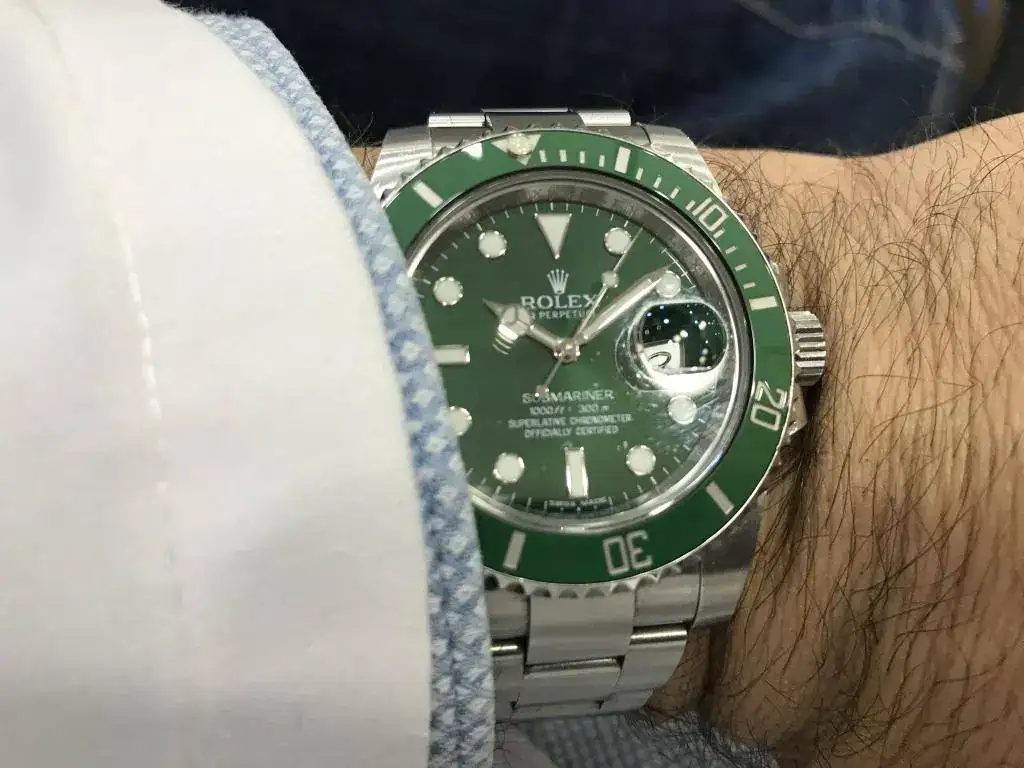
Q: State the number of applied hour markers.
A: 11